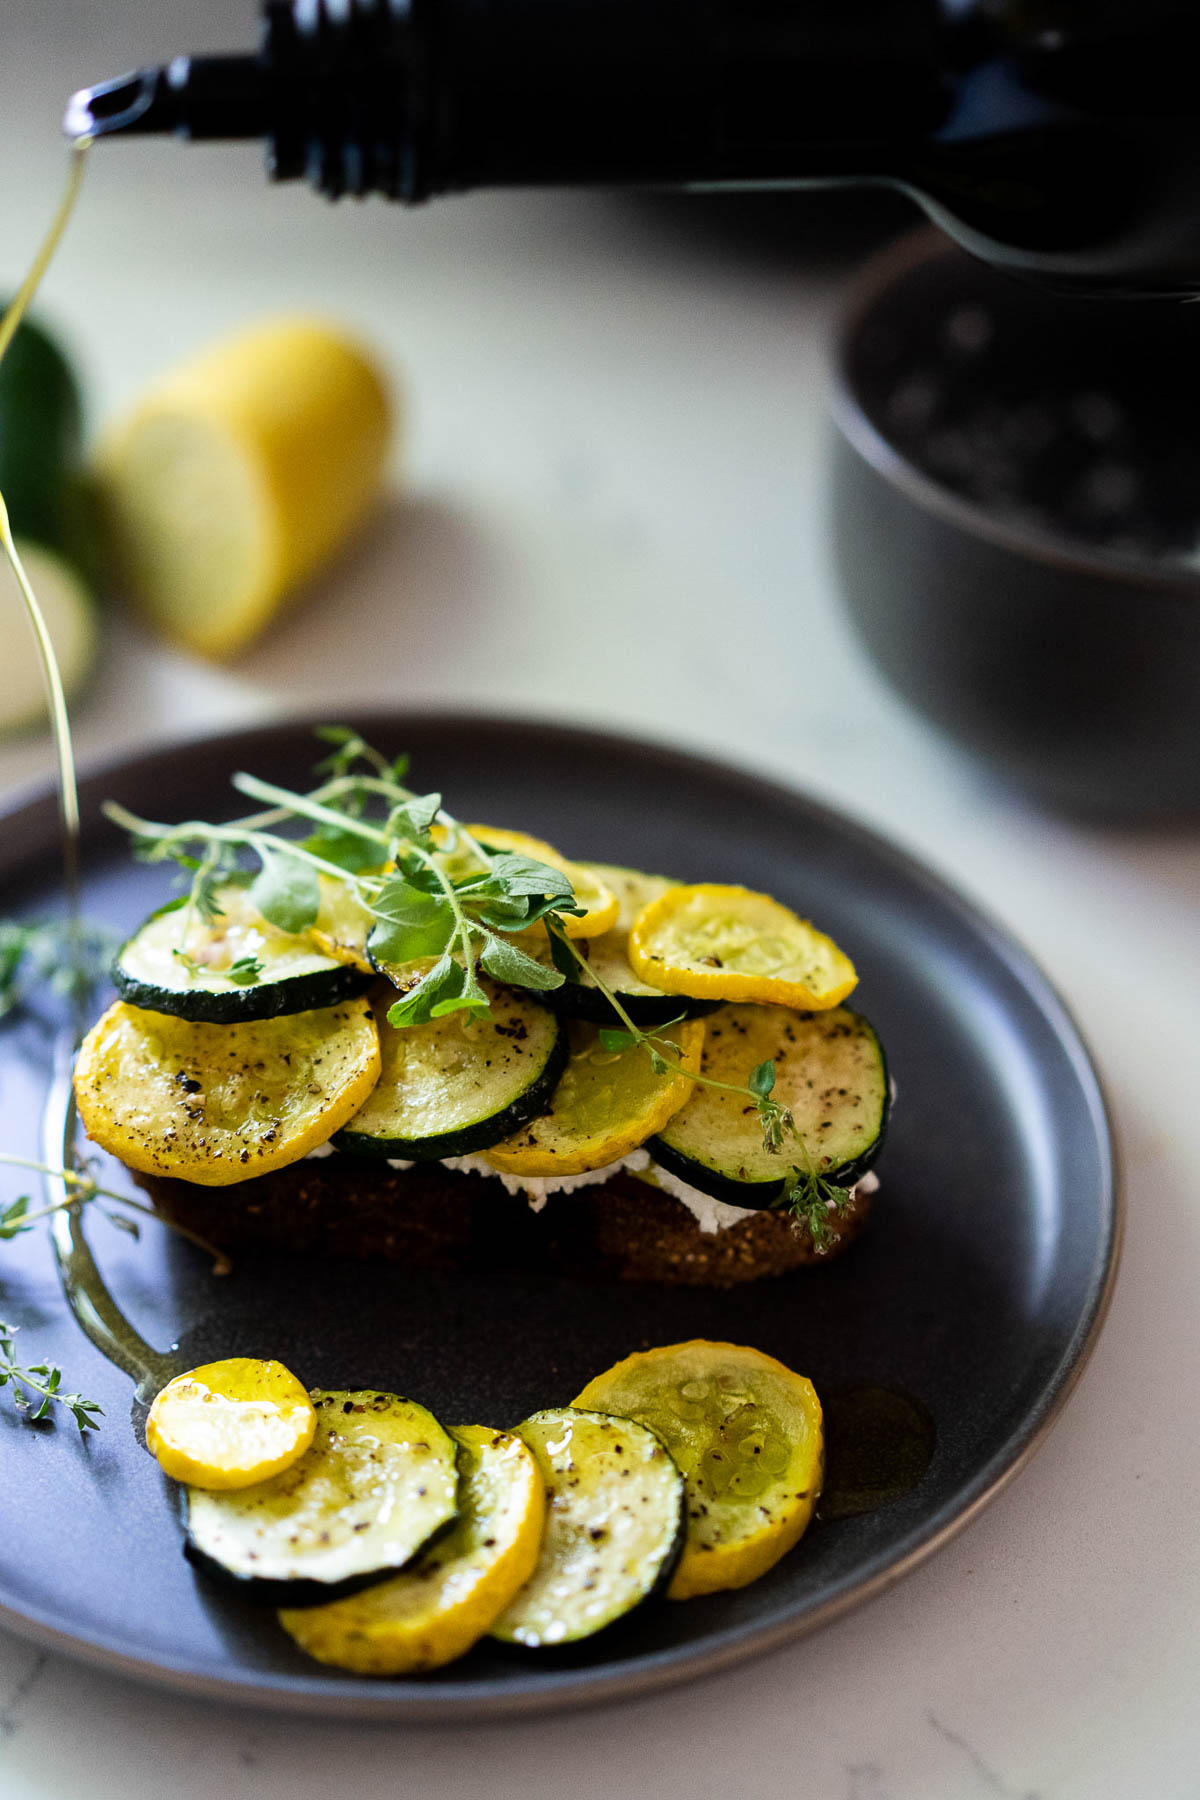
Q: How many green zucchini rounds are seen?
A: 6